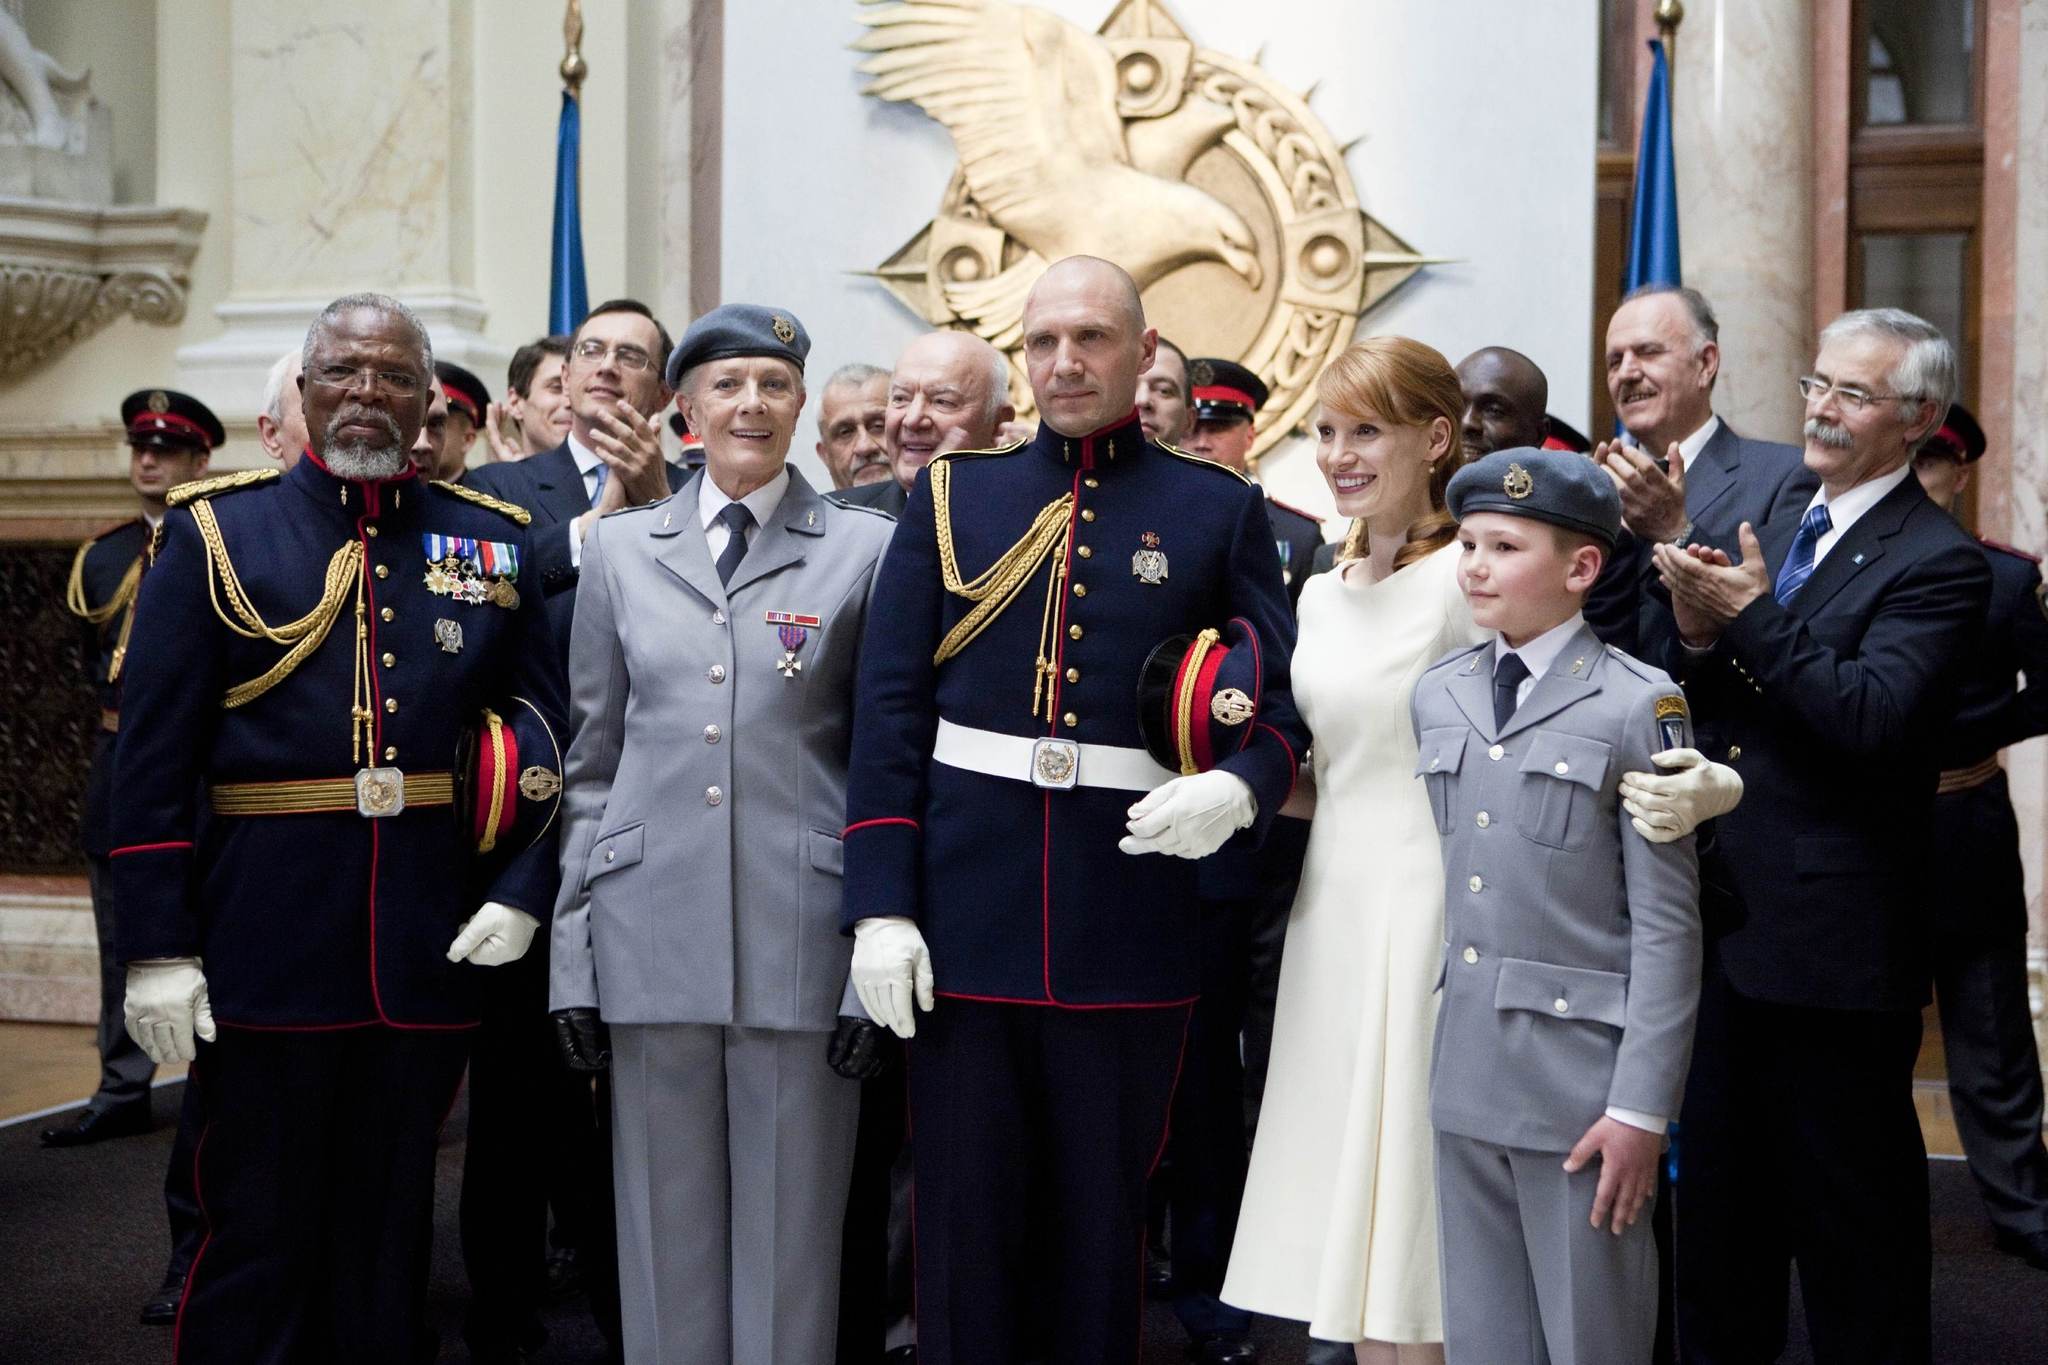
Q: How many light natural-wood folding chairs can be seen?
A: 0